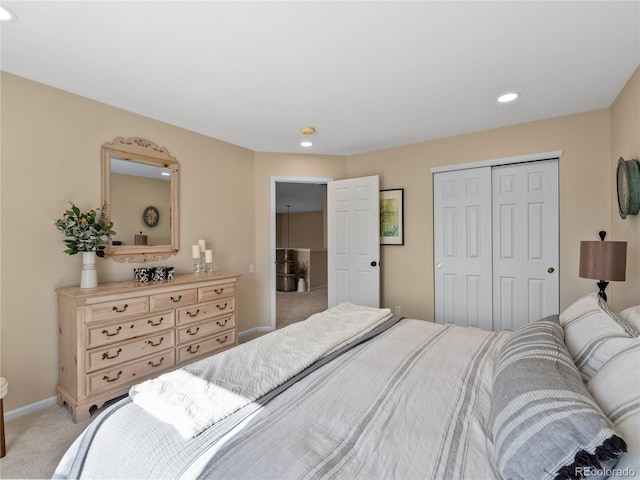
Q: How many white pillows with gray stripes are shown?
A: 2